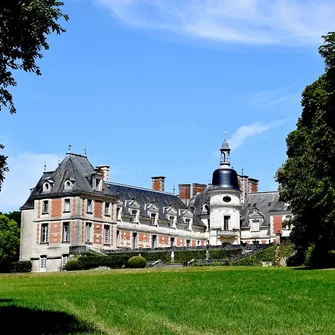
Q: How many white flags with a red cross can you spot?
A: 0